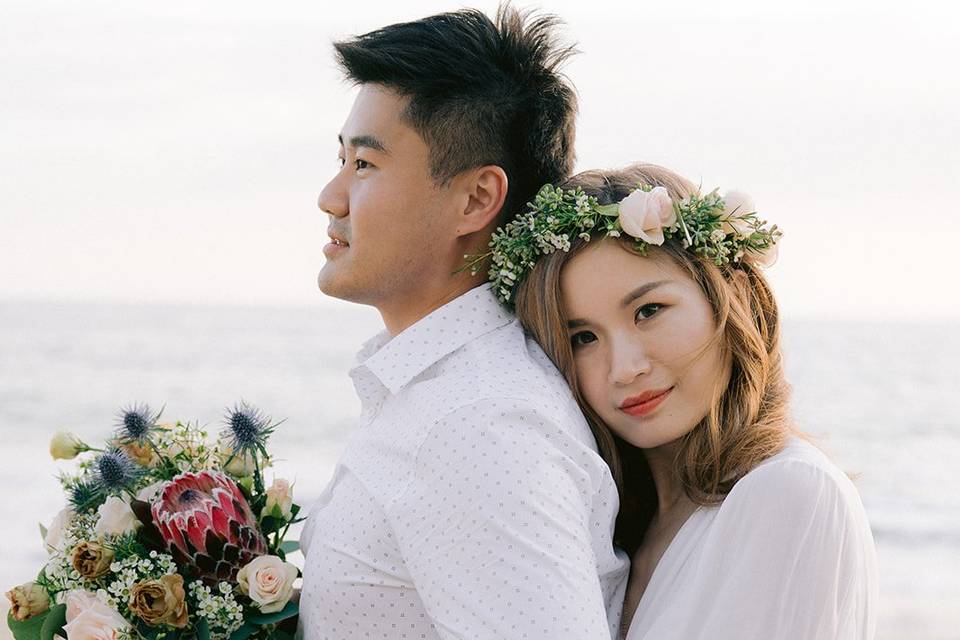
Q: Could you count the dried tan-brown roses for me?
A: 3